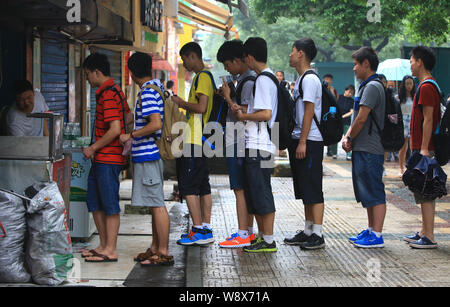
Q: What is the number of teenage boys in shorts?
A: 8